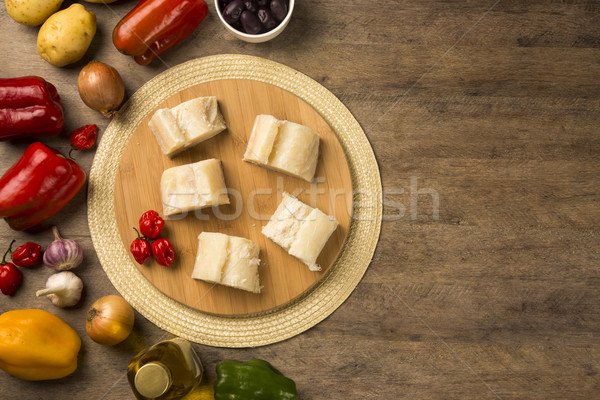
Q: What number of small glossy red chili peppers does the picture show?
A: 6